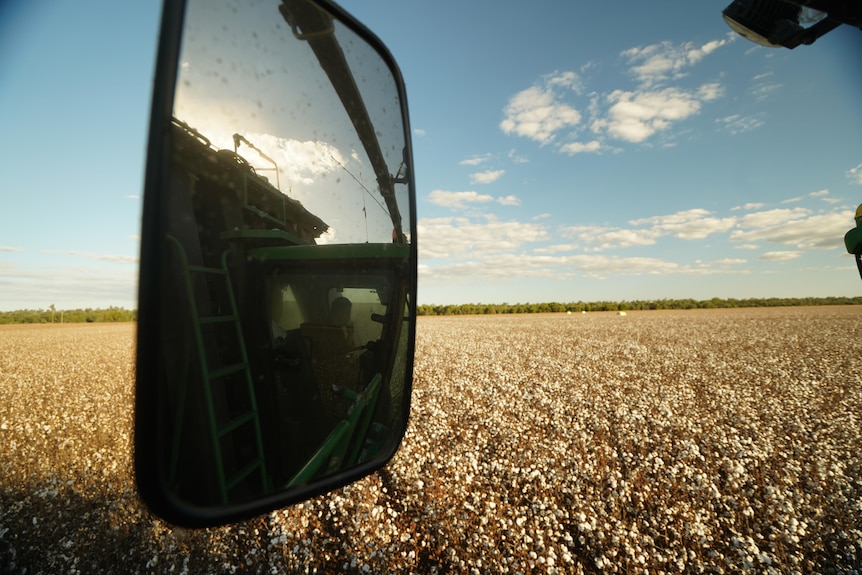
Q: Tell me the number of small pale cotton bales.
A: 3